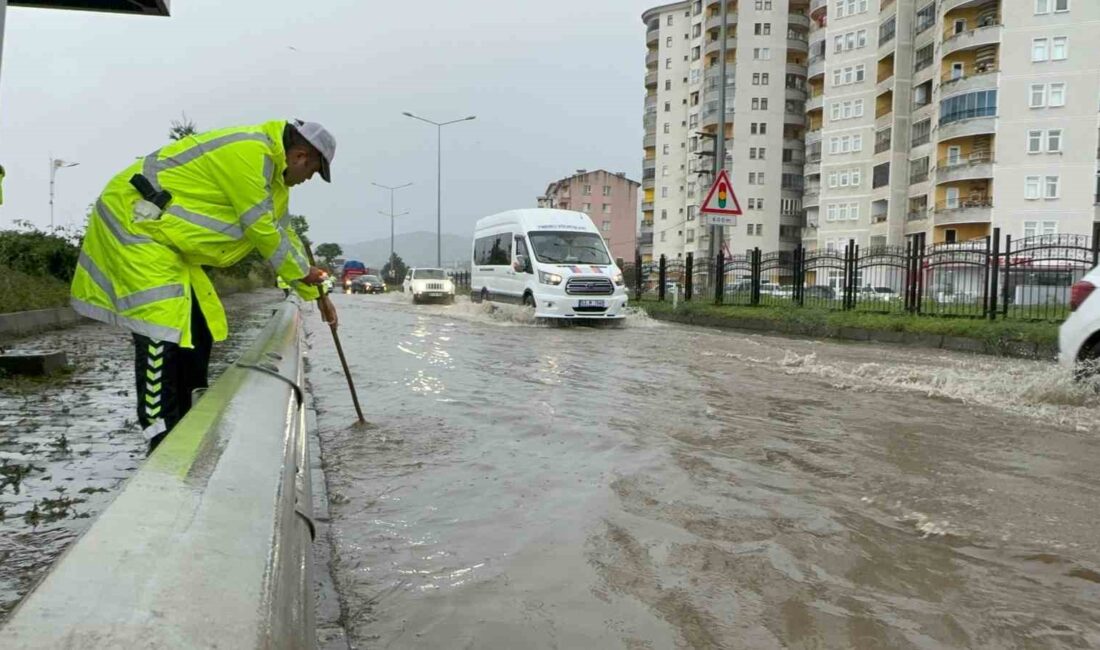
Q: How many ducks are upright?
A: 0